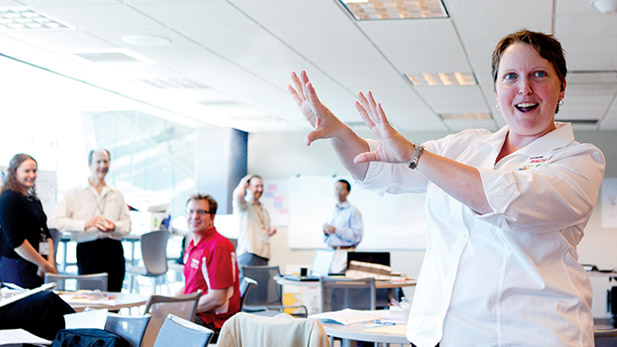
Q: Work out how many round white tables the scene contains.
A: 3